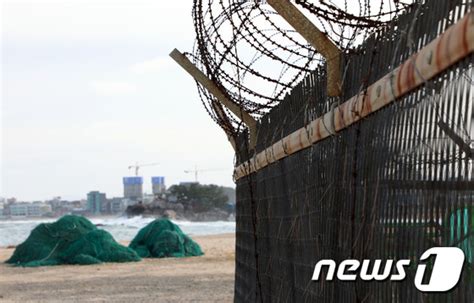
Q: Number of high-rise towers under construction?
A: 2